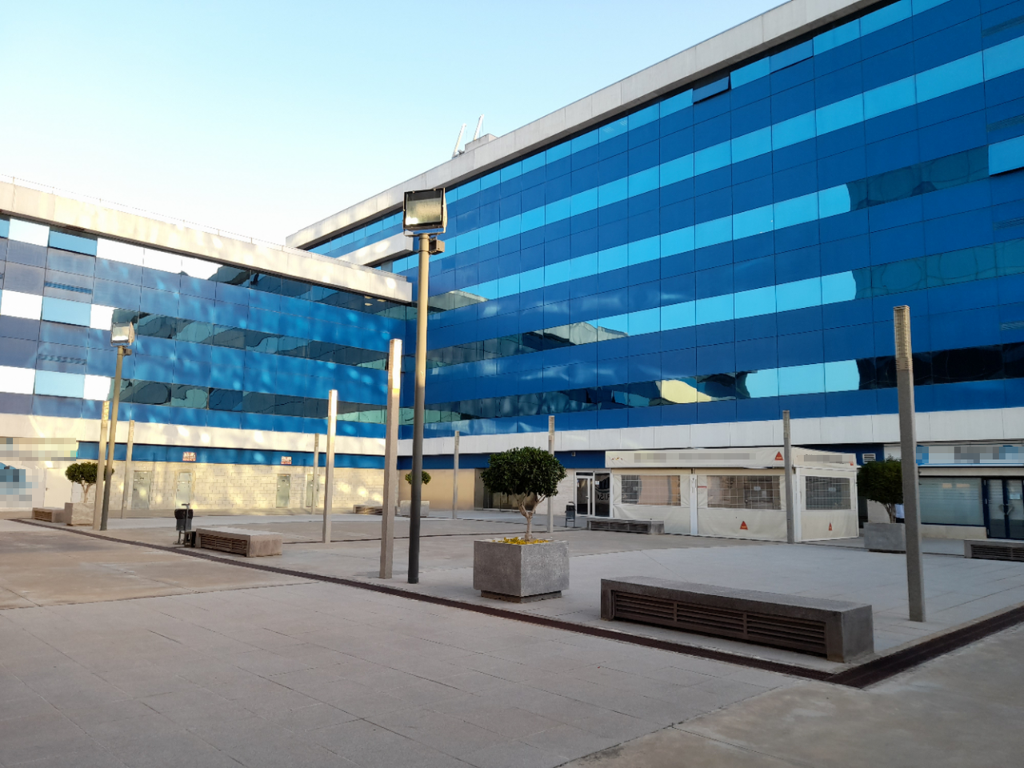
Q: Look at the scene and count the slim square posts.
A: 9